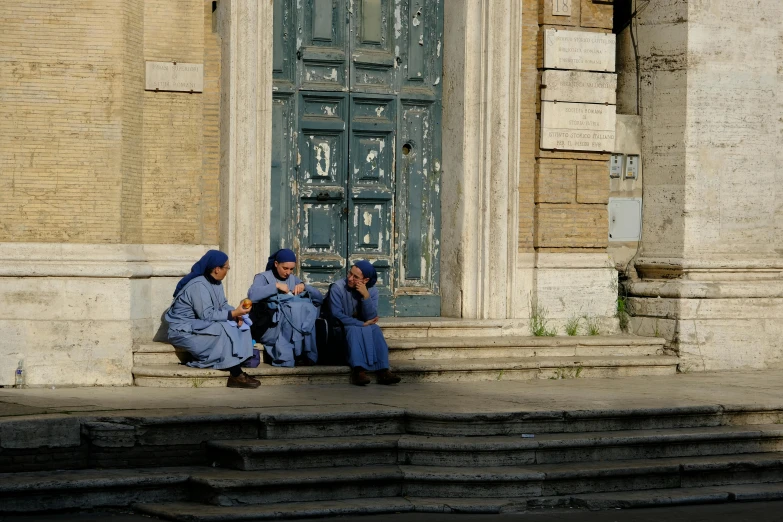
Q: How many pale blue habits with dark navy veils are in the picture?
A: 3